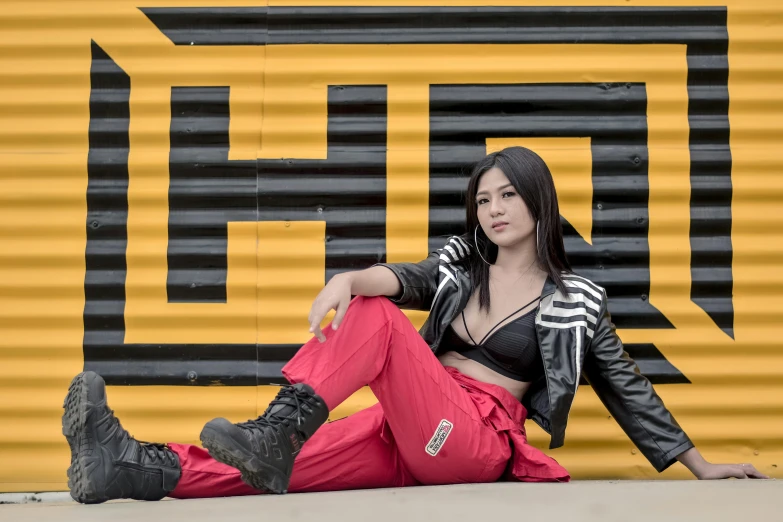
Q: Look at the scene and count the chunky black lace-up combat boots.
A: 2